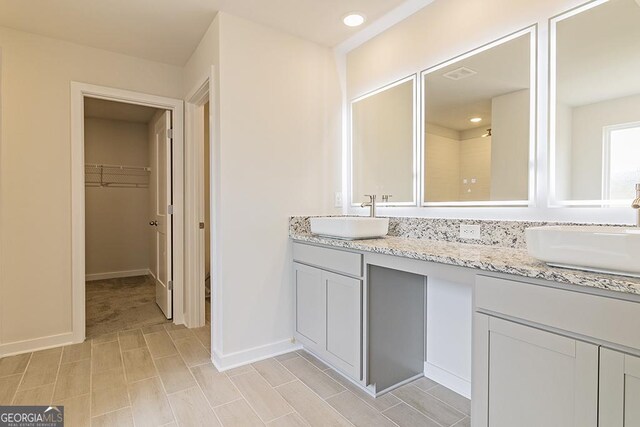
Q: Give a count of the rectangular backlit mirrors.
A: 3